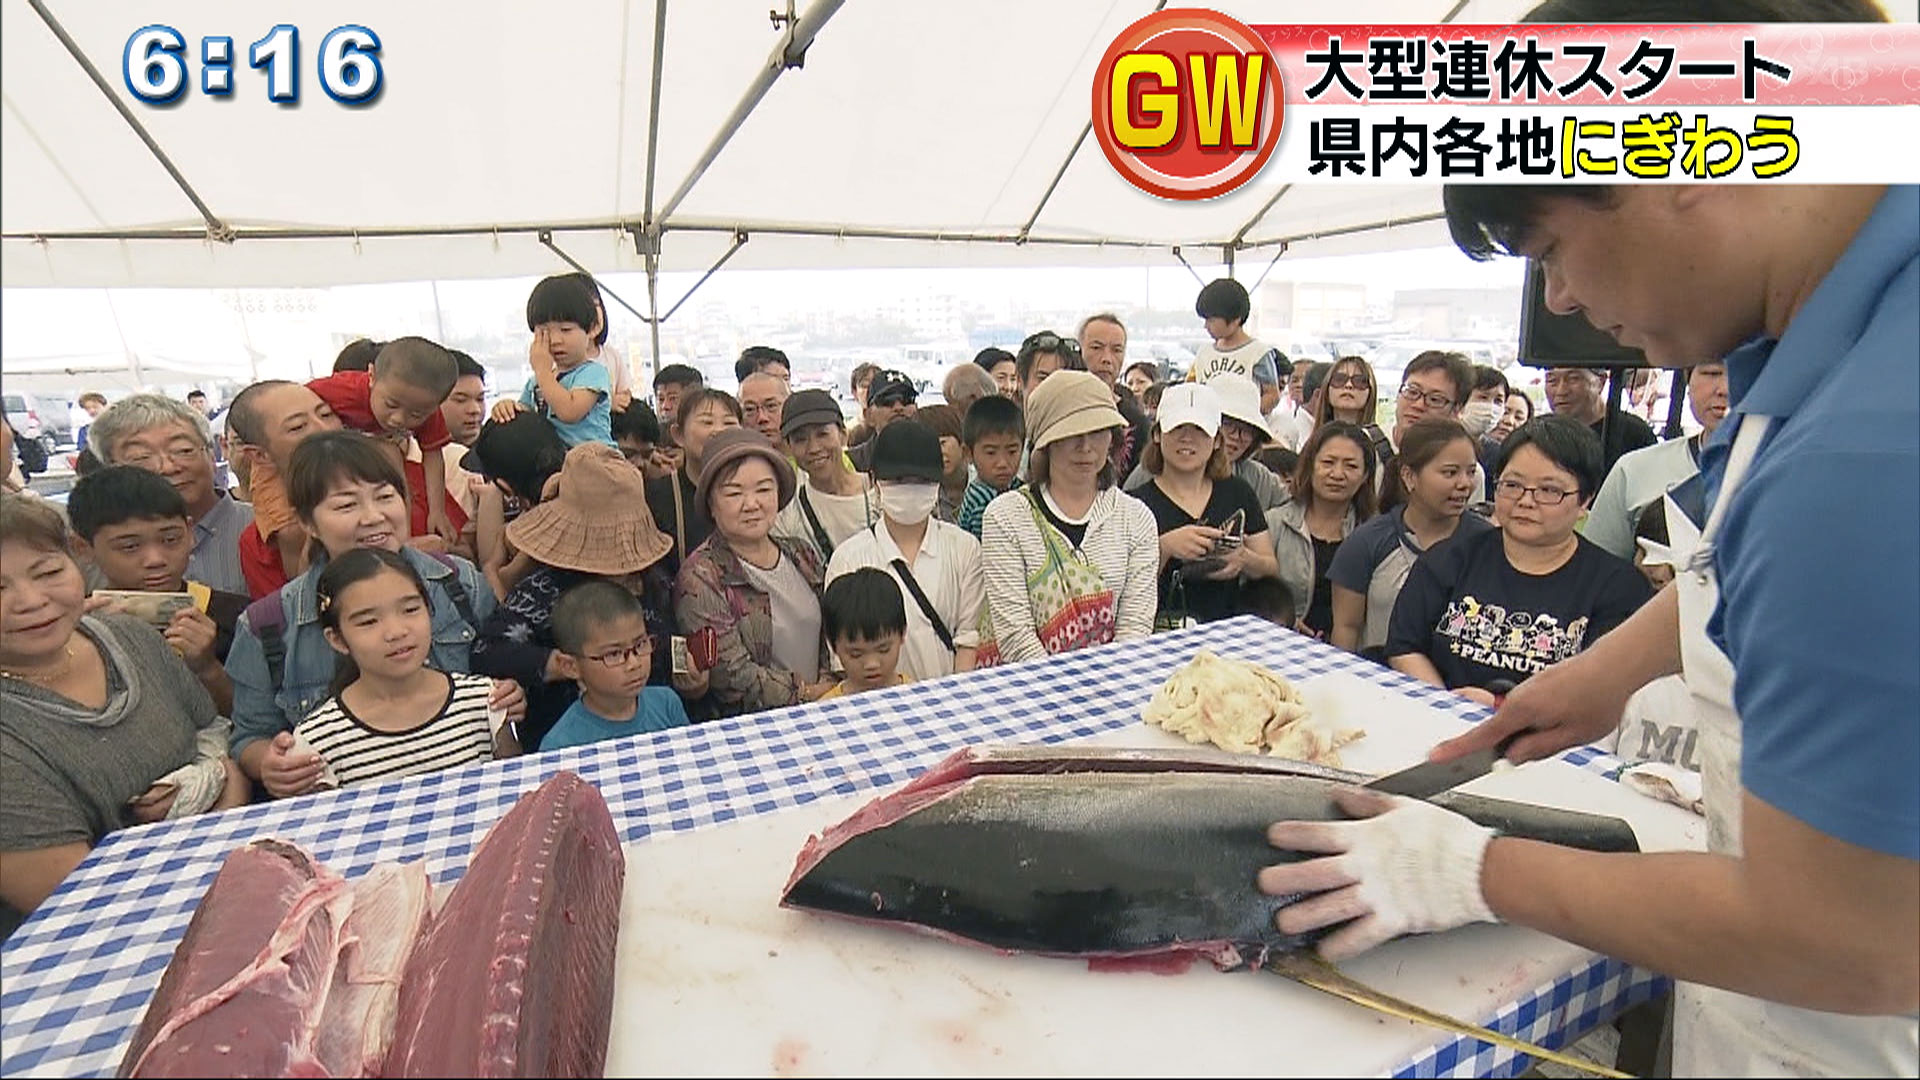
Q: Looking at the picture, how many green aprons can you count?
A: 0